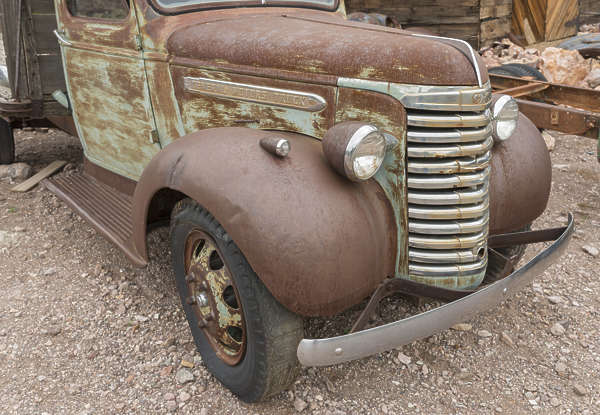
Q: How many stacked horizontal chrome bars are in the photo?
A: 11